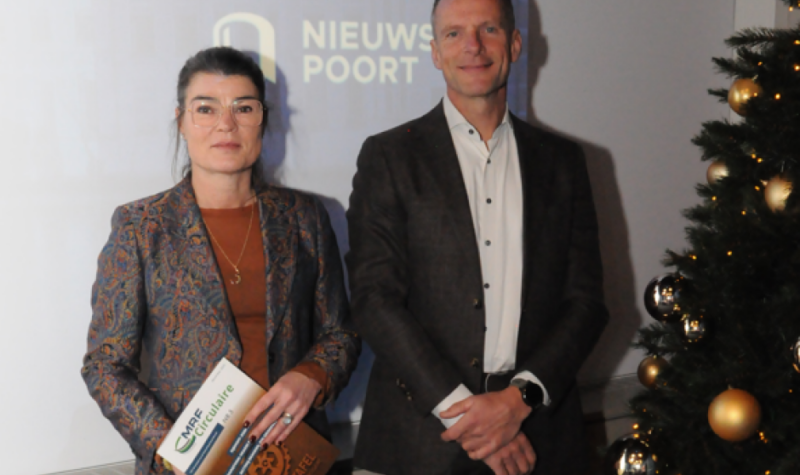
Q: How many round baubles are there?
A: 9